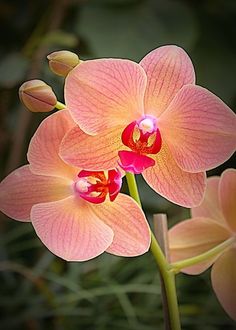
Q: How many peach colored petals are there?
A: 13